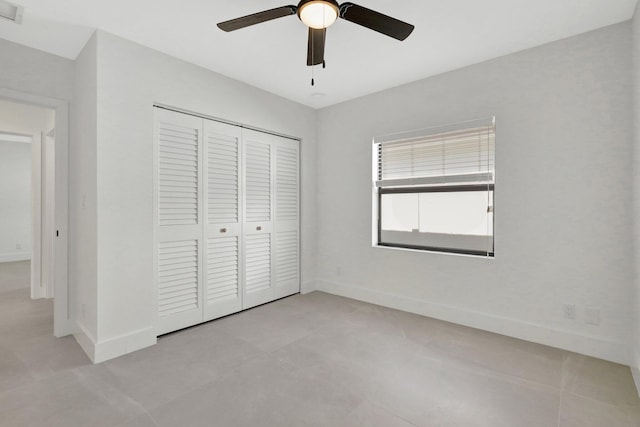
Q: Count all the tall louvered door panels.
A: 4